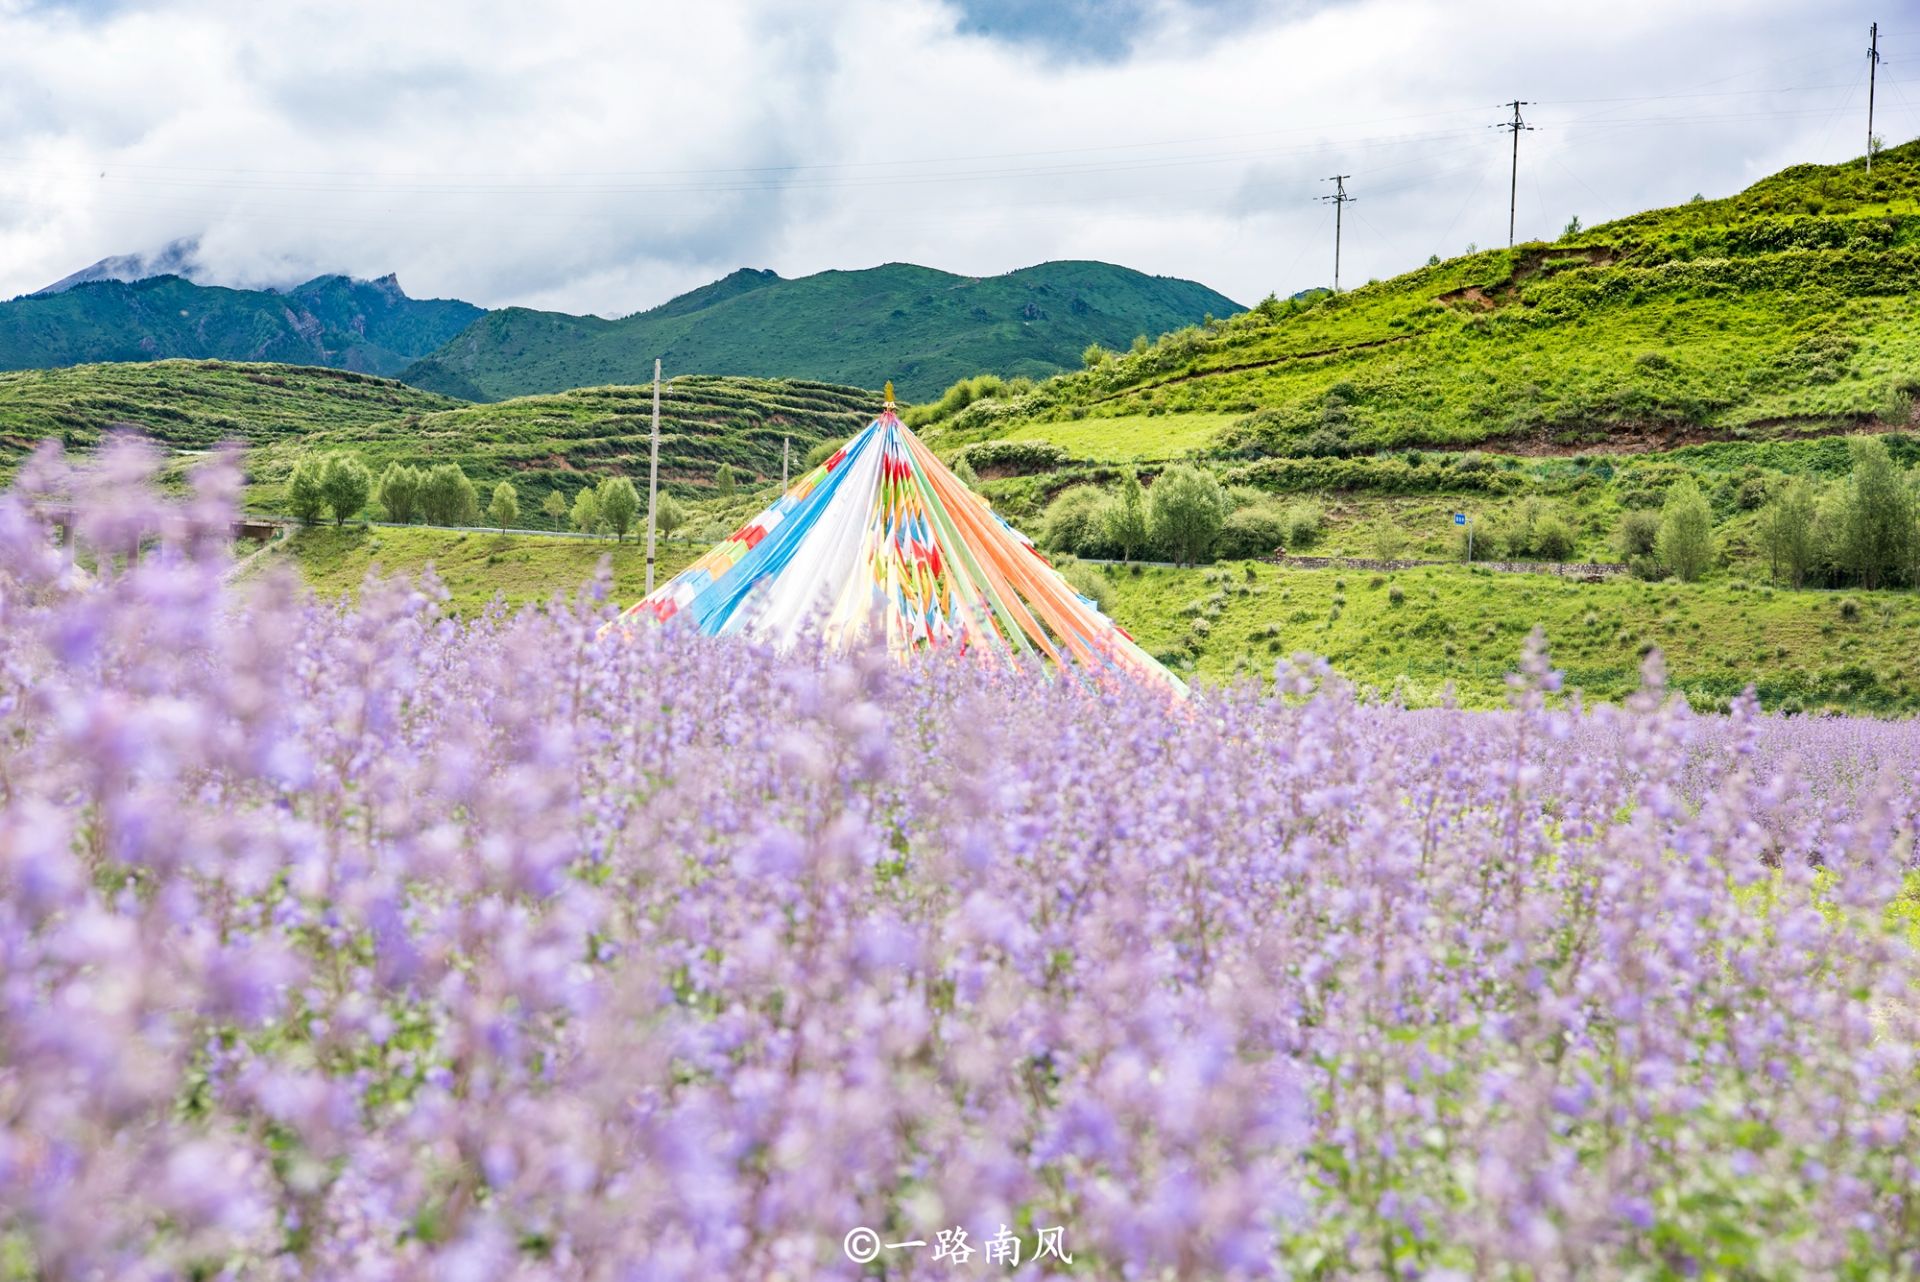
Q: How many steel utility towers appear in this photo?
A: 3